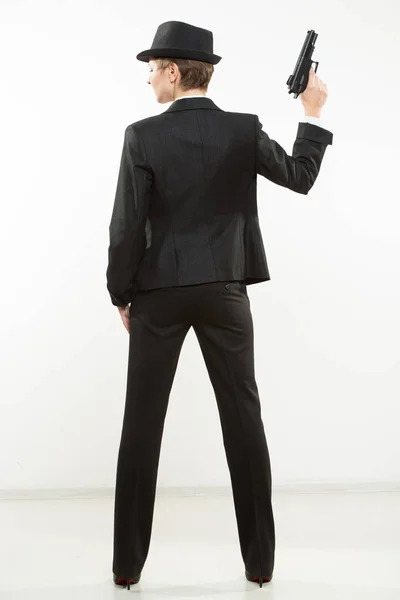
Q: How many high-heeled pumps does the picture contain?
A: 2